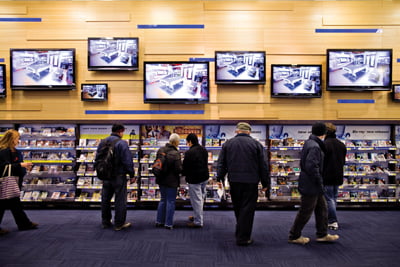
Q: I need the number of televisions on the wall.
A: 9